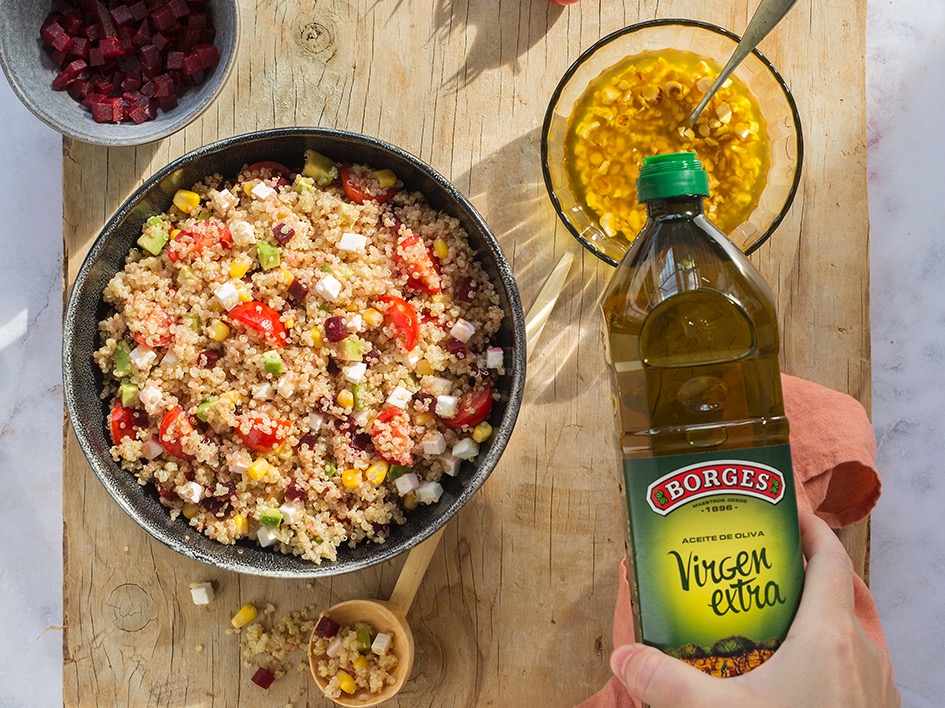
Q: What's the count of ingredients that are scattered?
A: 4